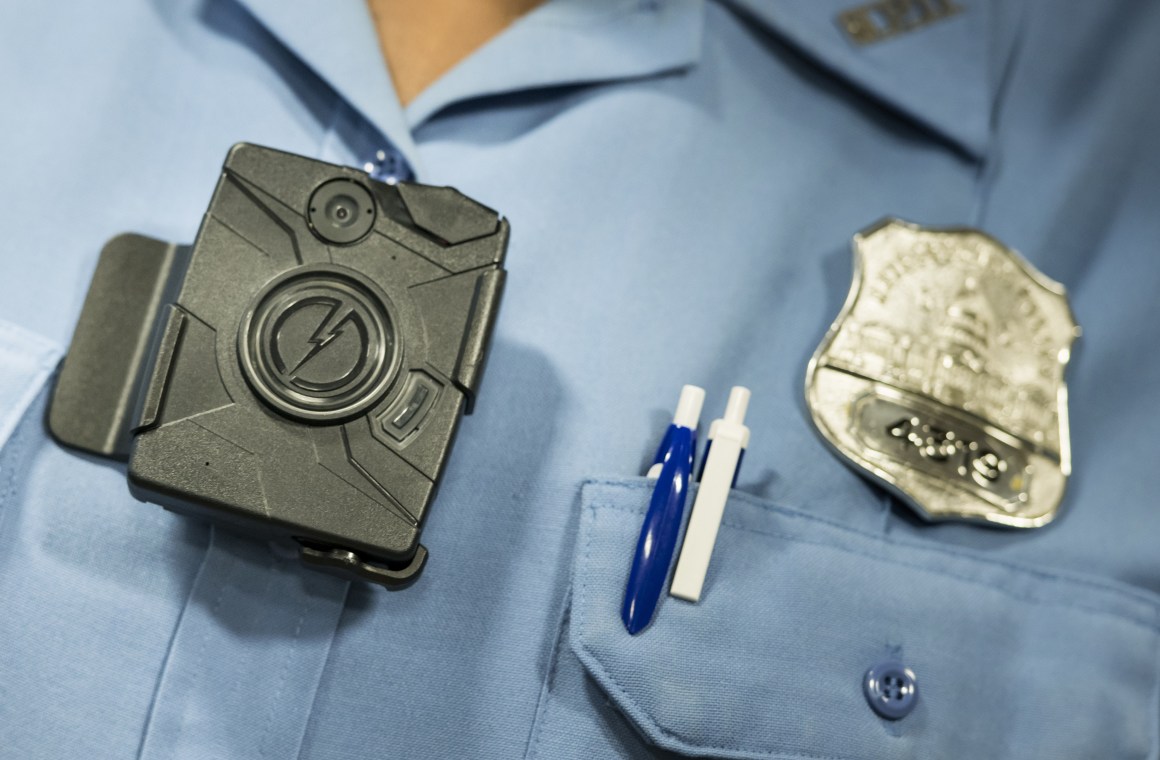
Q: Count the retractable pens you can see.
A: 2